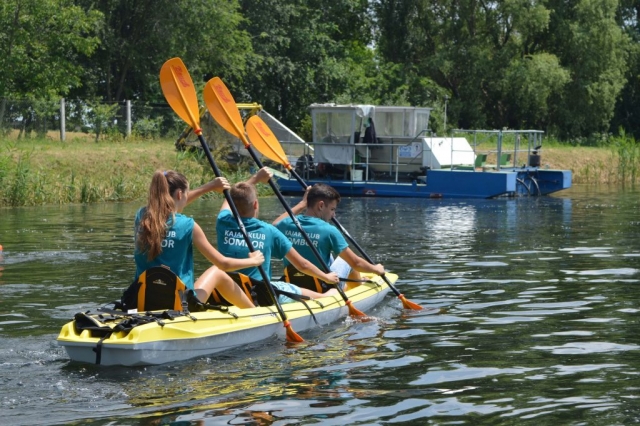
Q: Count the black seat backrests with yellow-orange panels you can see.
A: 3